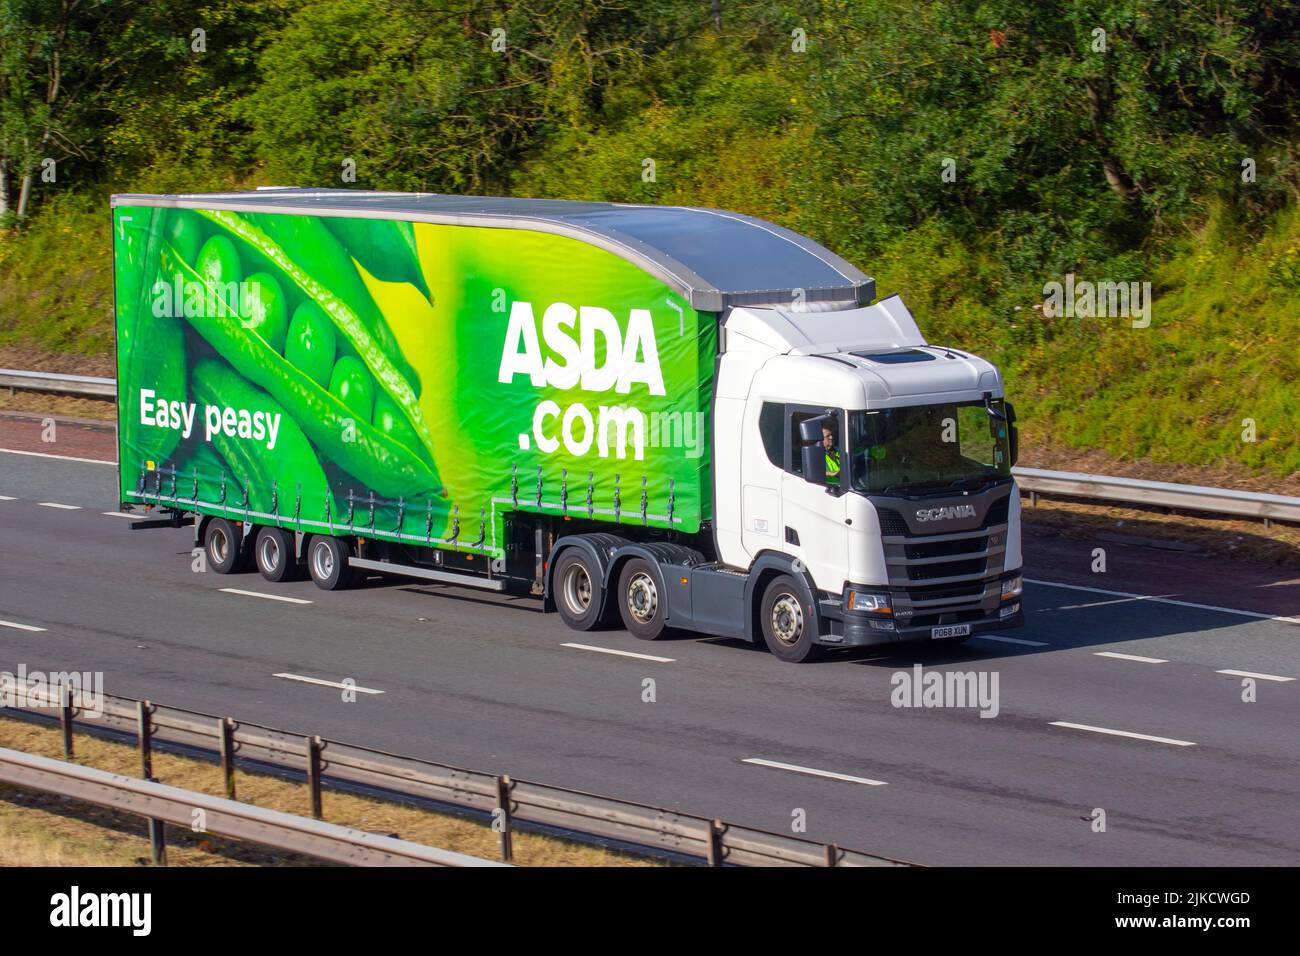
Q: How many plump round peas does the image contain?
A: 6